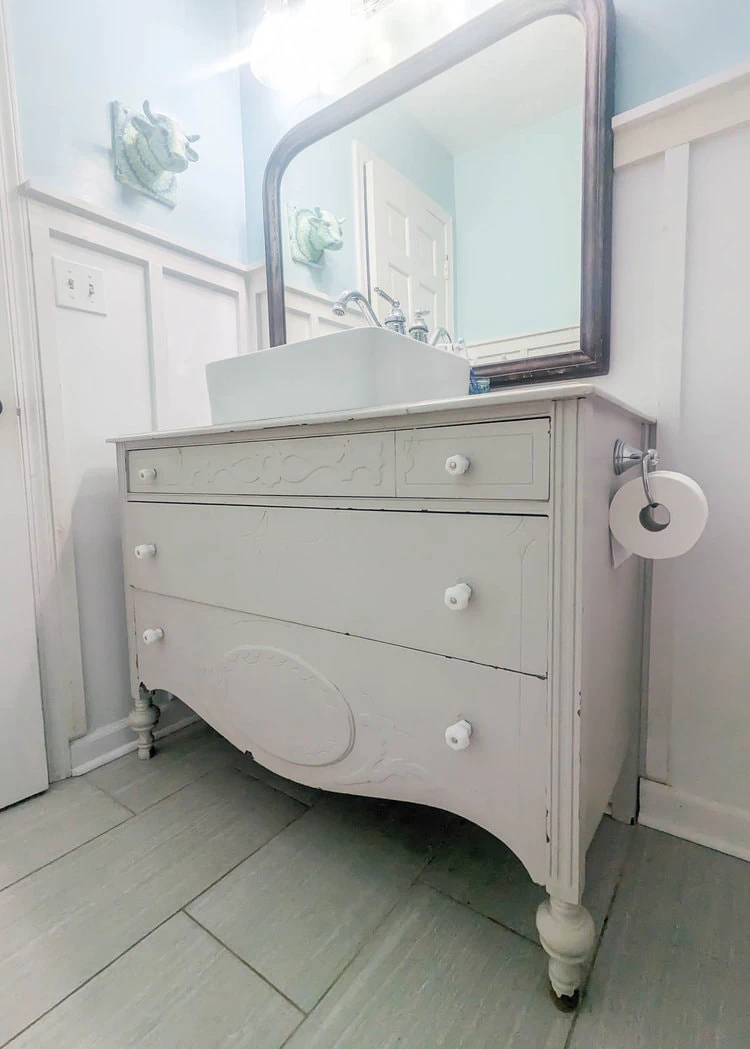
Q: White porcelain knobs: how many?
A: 6